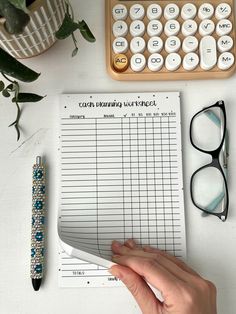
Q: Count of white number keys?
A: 11